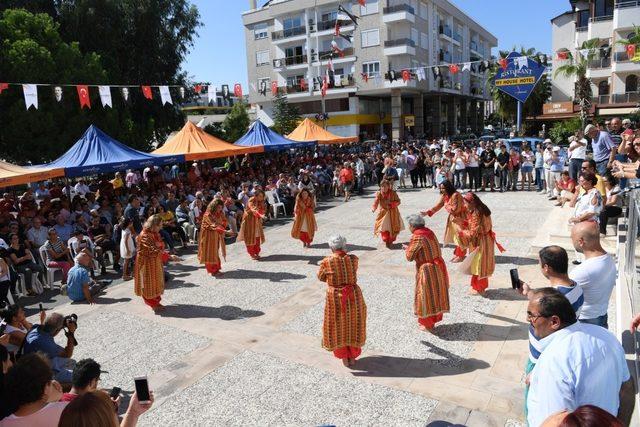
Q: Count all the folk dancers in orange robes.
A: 9